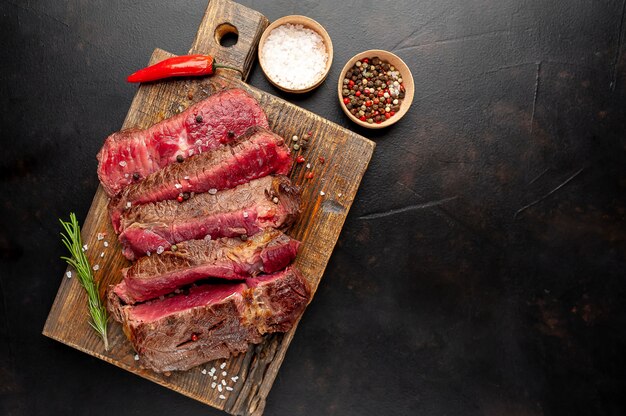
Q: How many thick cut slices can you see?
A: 5